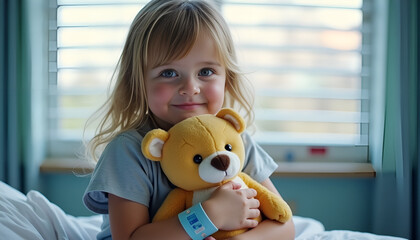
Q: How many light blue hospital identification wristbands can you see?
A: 1